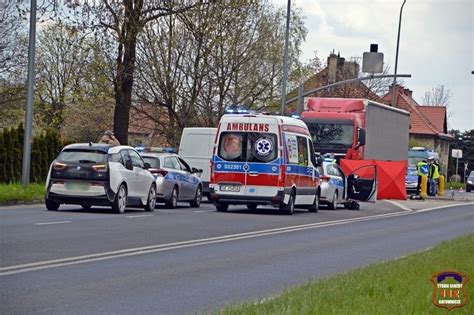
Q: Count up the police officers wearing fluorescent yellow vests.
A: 2